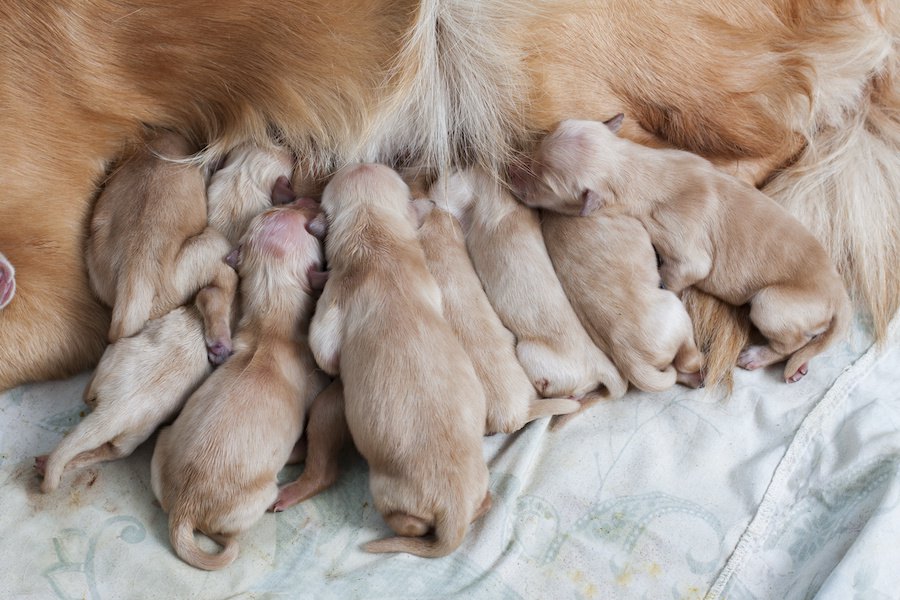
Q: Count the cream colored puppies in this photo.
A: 8